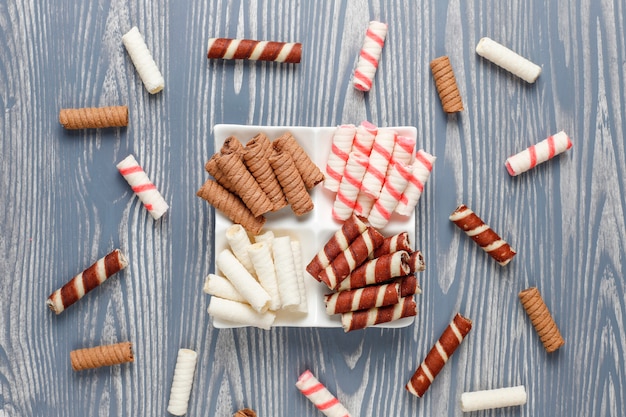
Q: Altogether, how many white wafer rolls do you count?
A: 12